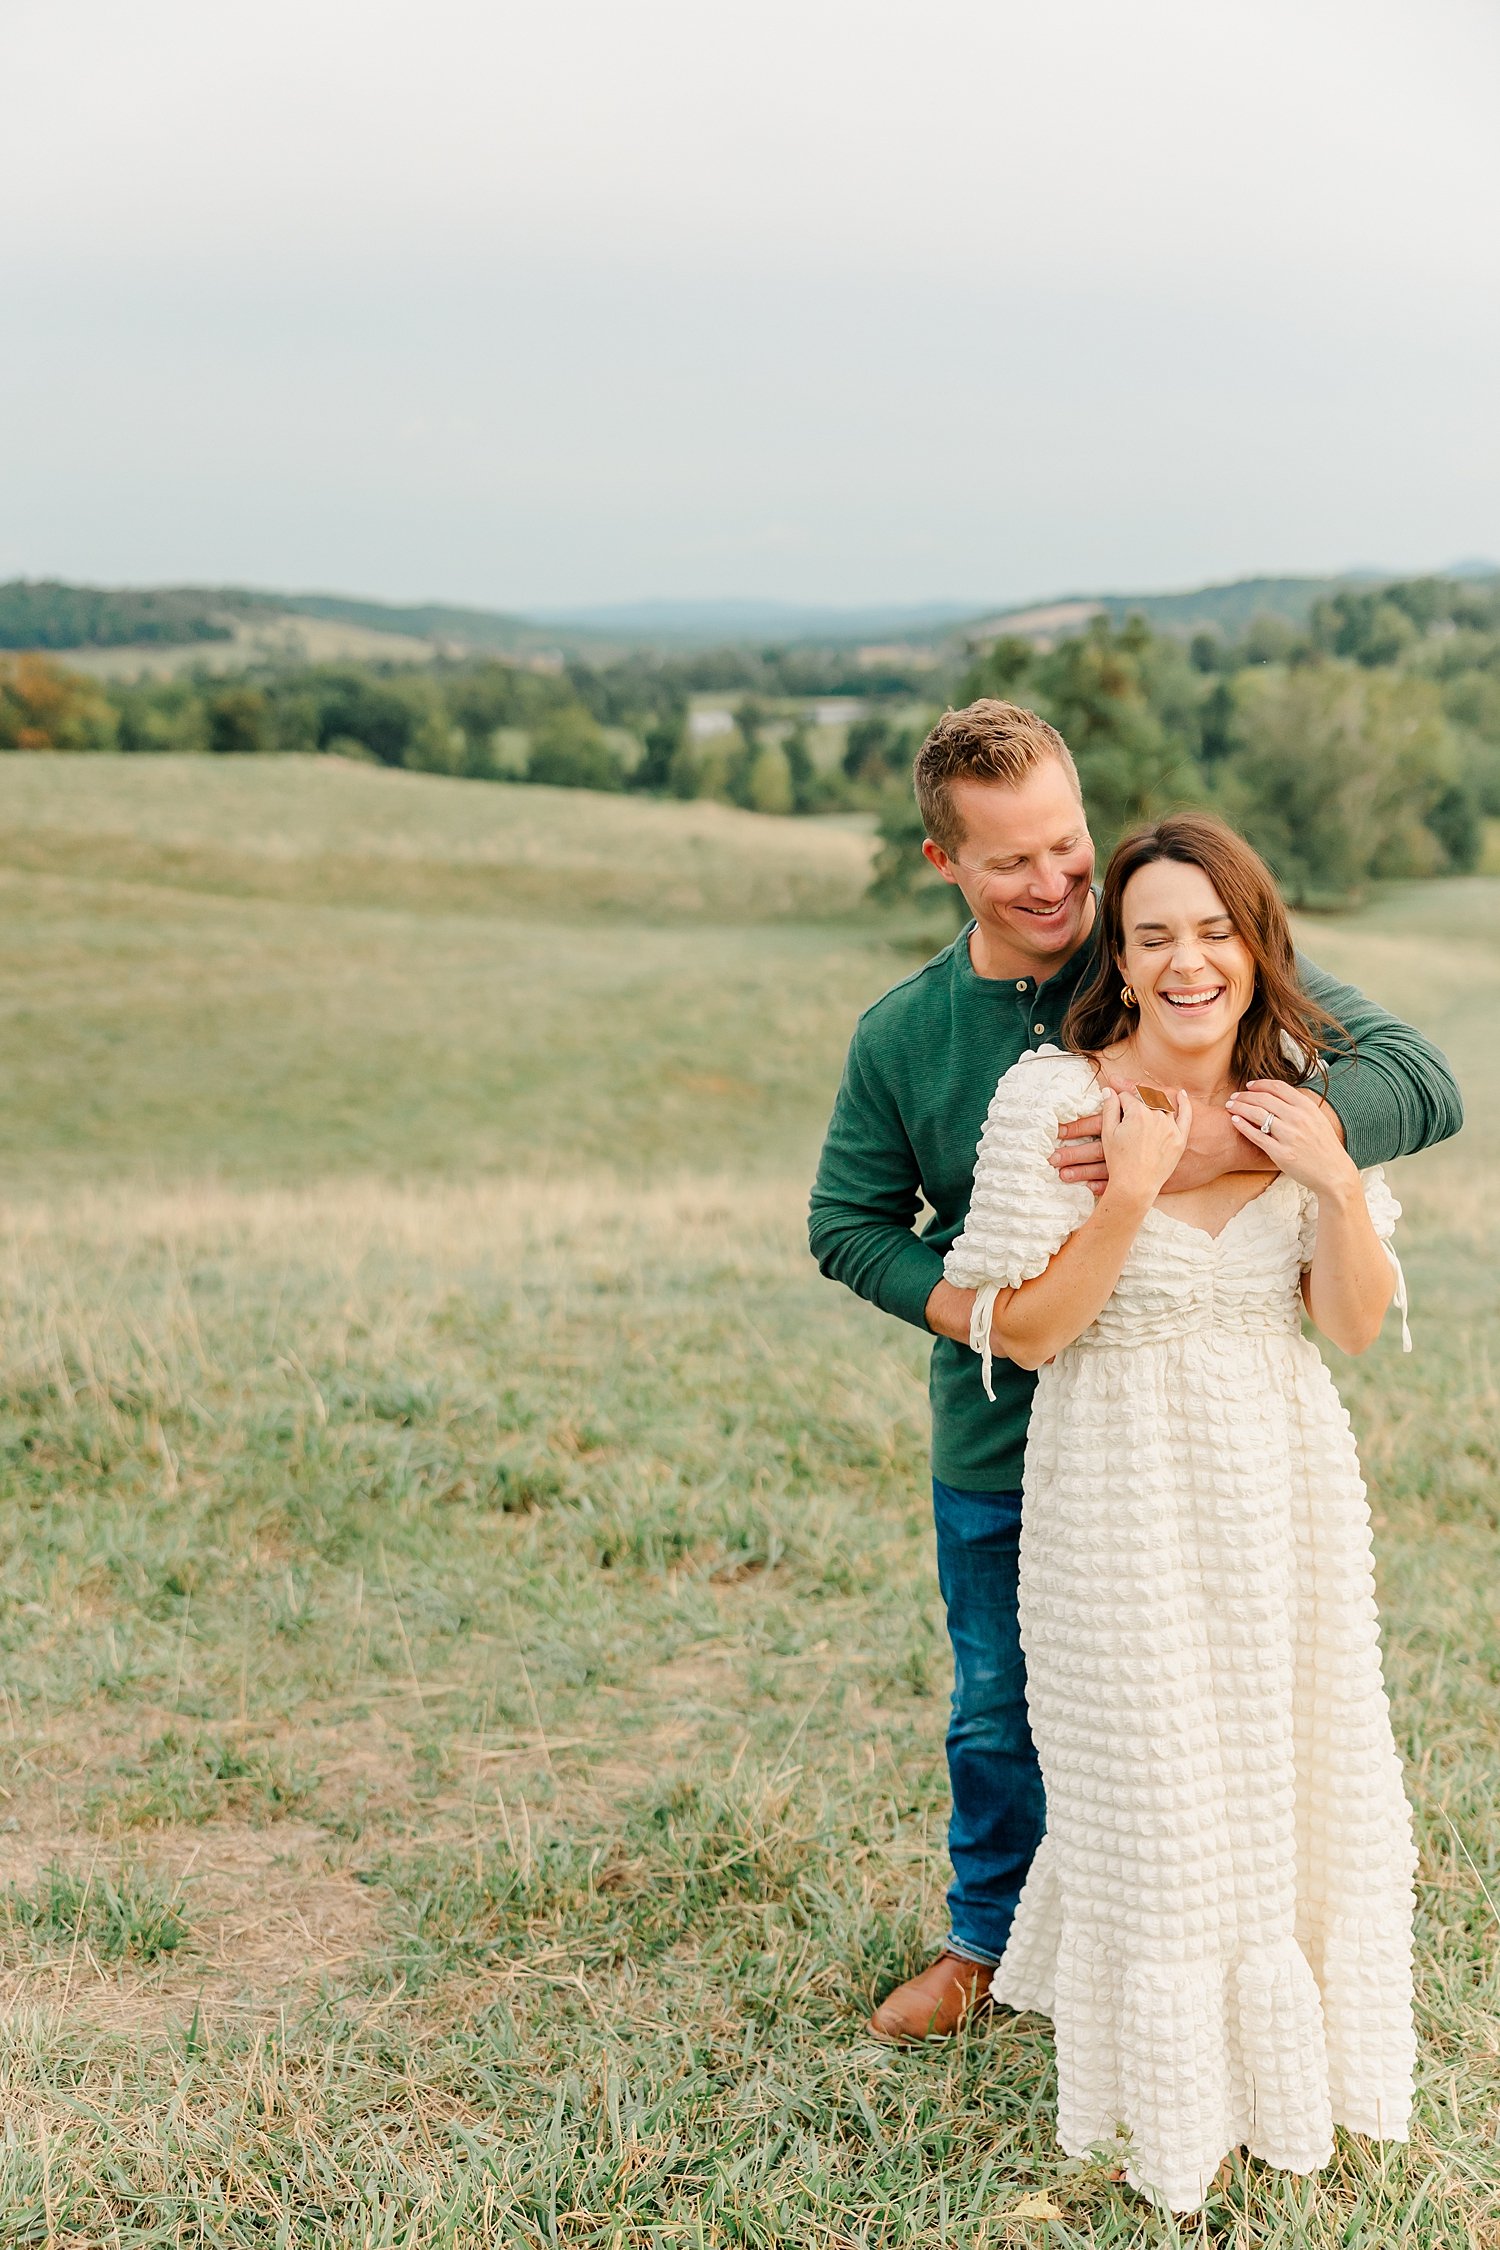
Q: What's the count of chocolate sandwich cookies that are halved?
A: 0